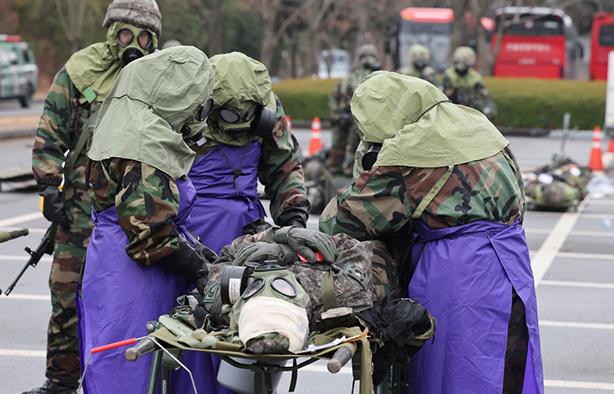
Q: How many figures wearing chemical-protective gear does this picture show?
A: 8